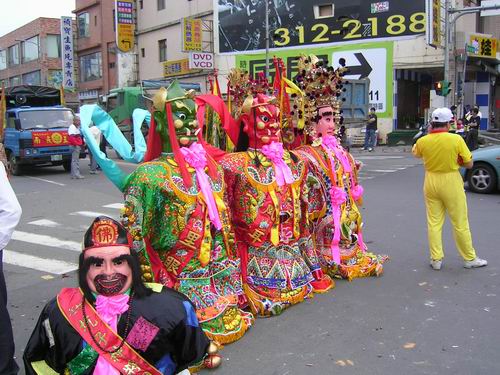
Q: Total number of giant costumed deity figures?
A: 4